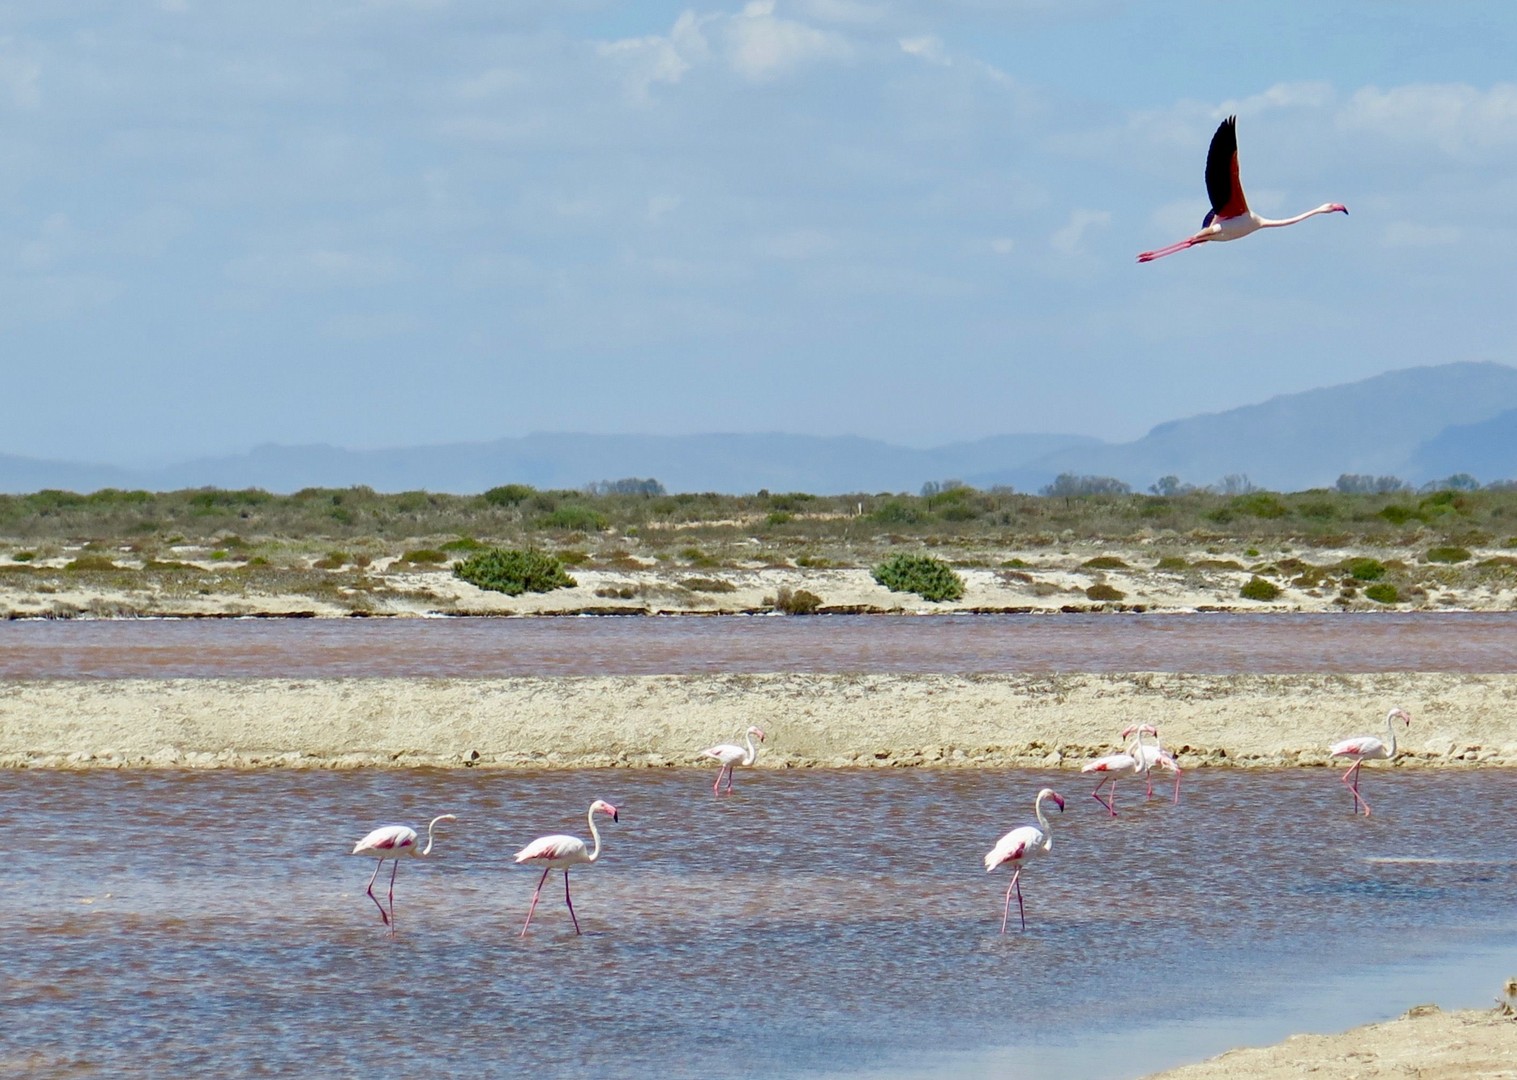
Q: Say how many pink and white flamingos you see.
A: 8